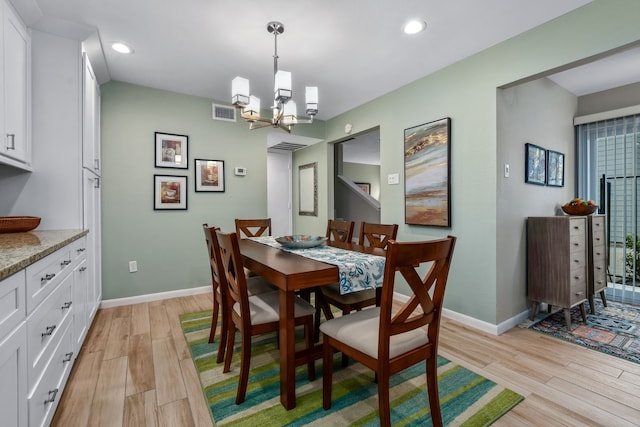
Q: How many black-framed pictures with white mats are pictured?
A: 3